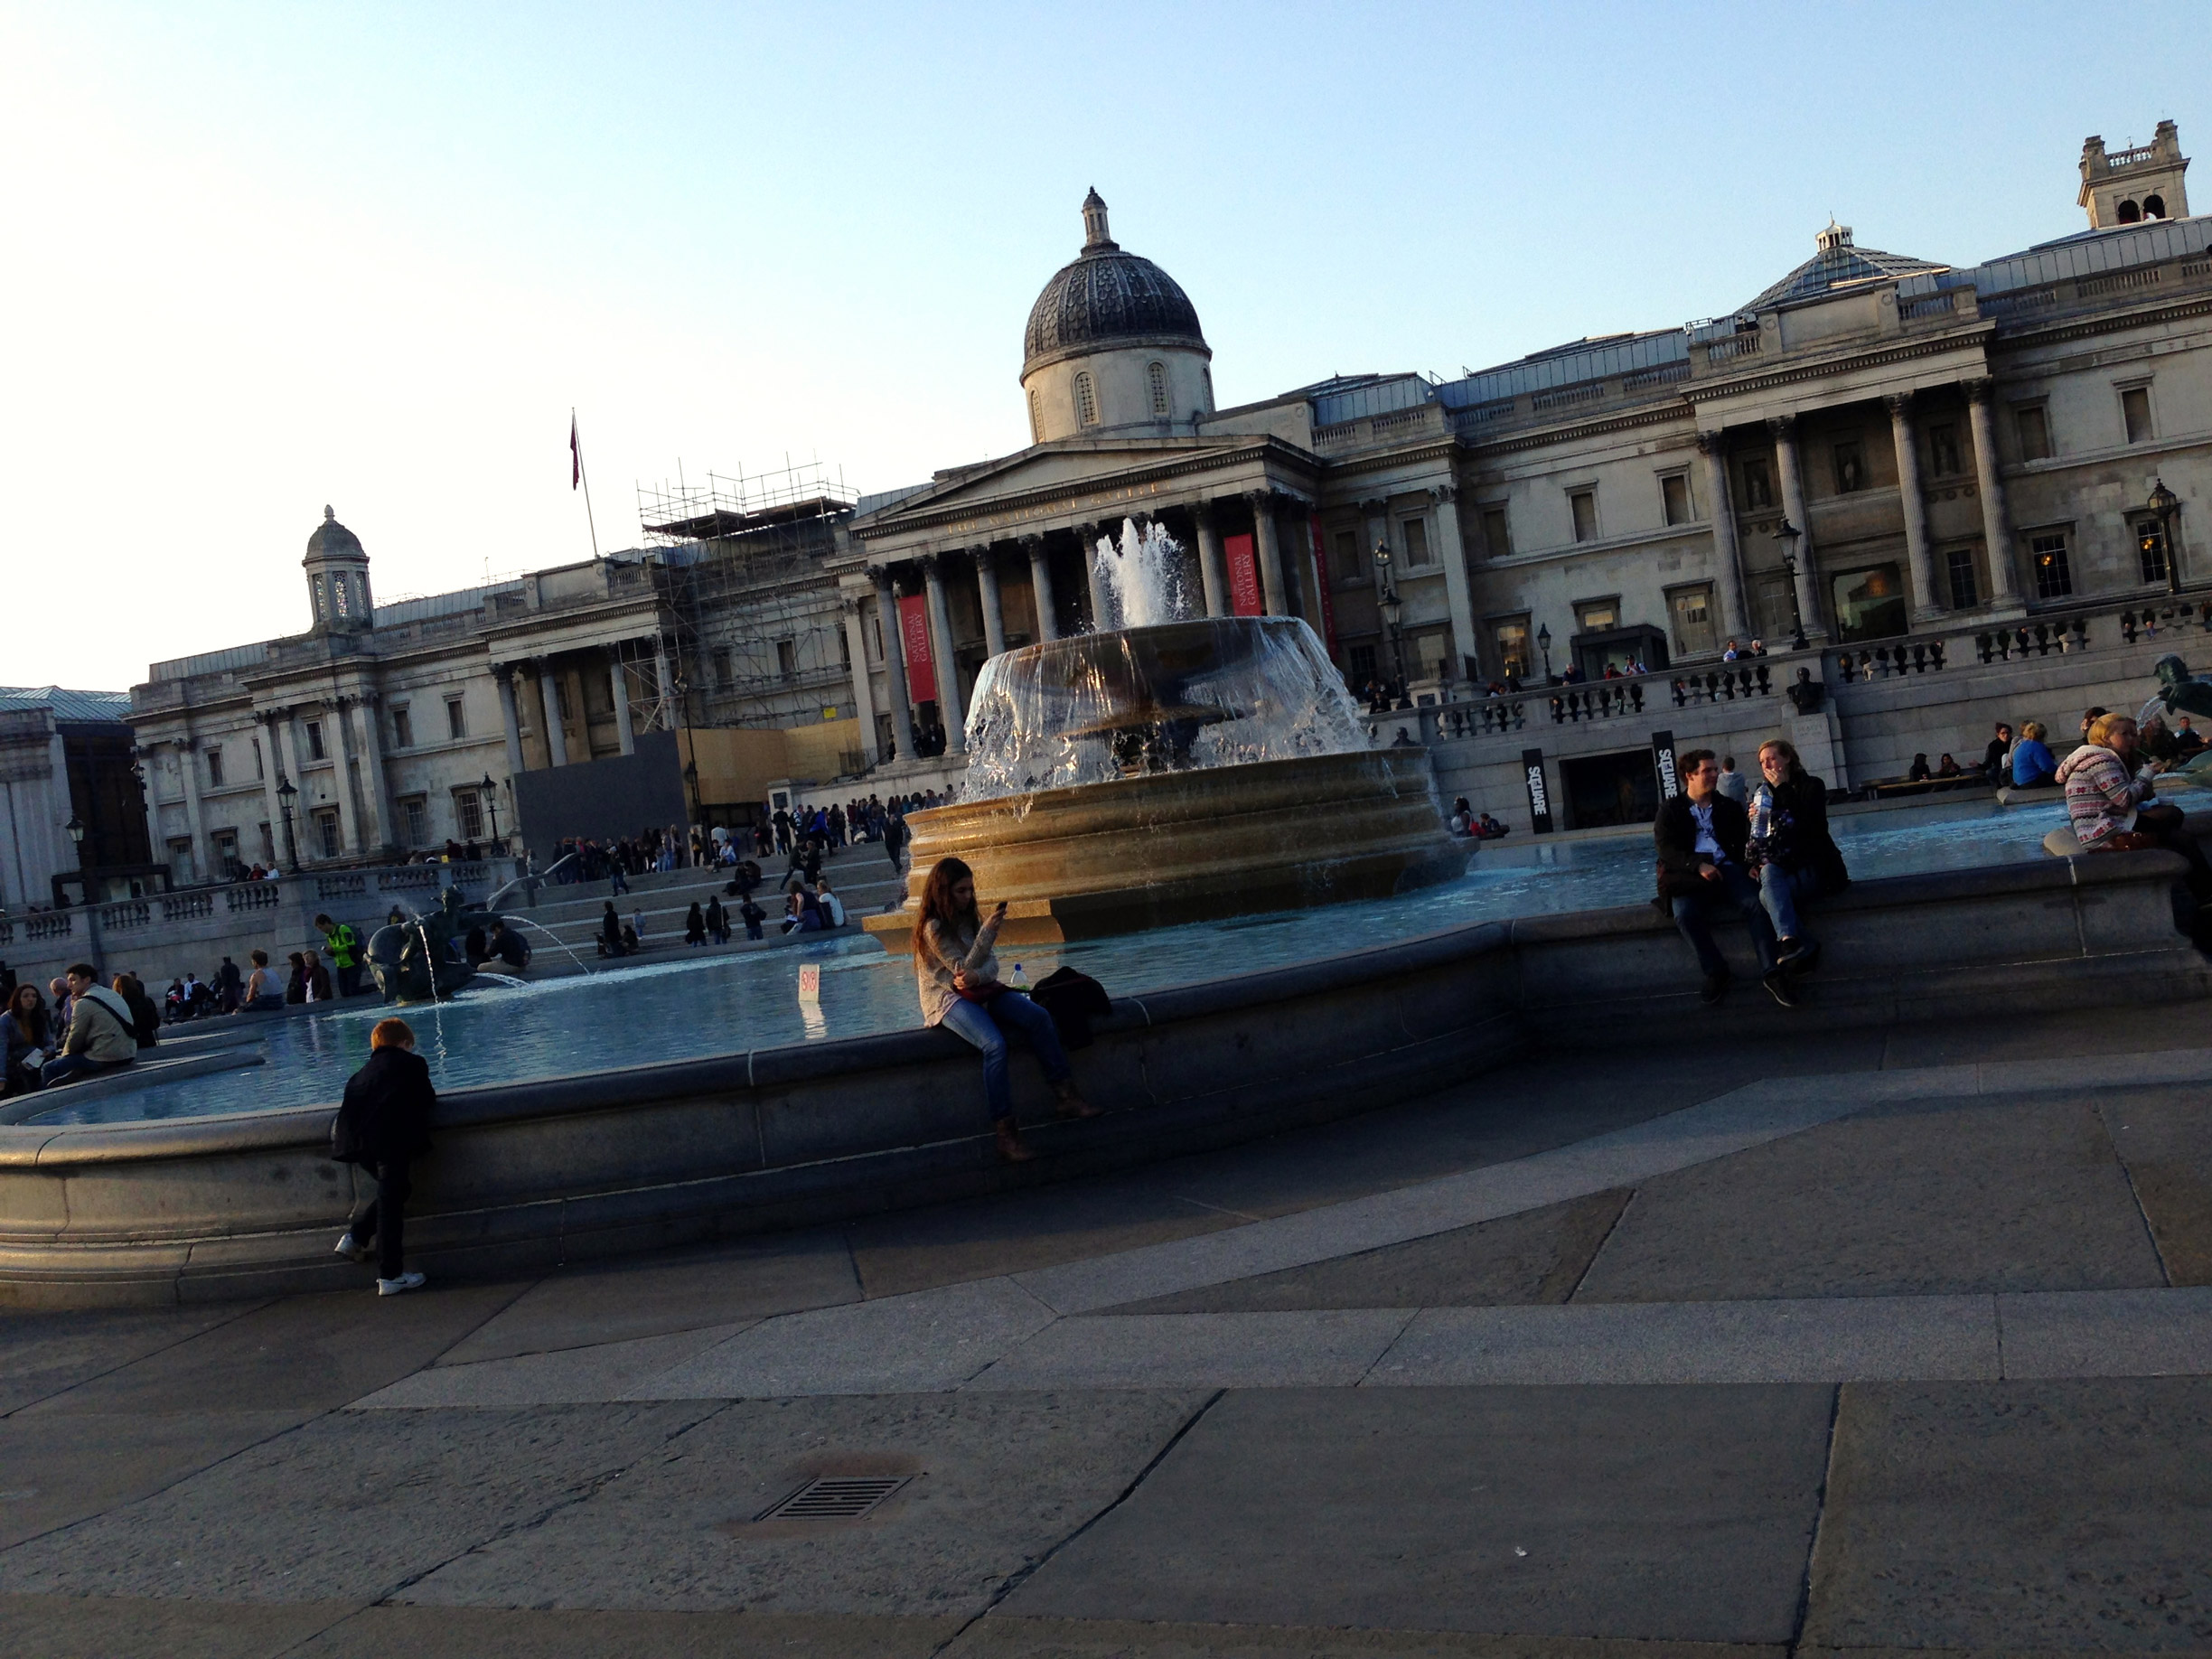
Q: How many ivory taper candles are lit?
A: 0